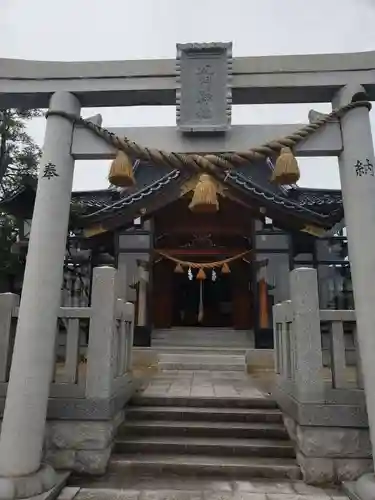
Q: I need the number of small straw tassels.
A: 3